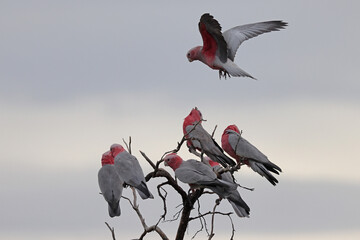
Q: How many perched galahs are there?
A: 6